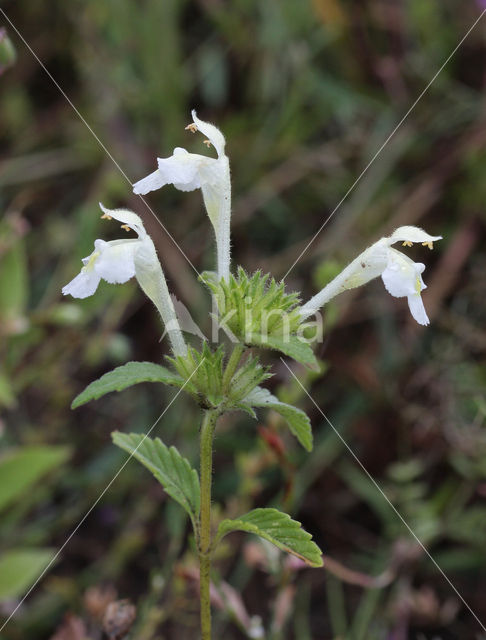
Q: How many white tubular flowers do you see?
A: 3